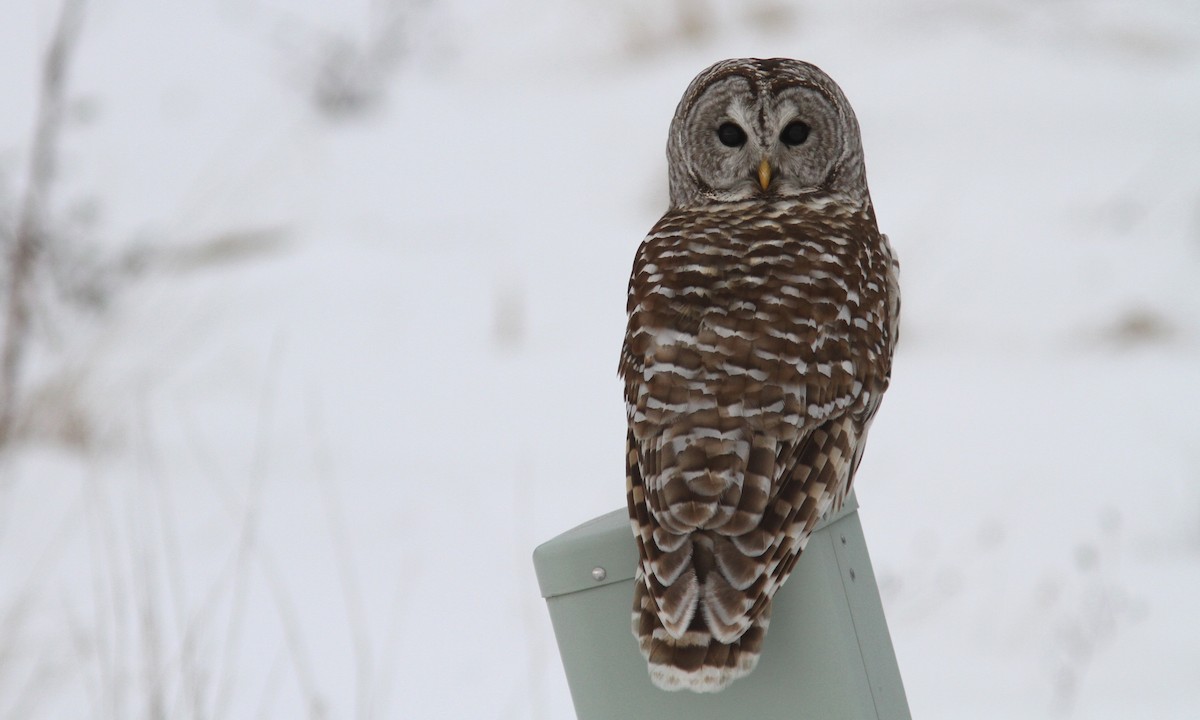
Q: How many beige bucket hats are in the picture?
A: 0